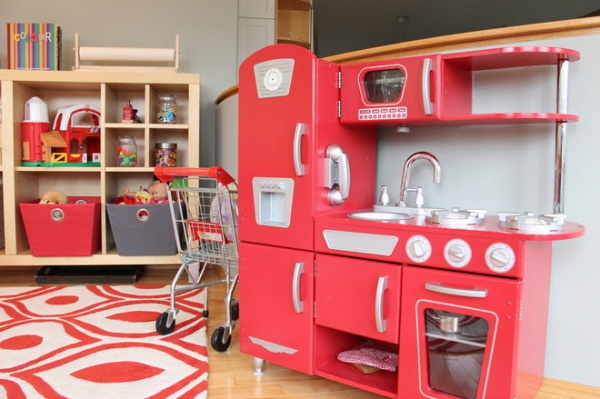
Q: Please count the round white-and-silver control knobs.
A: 3